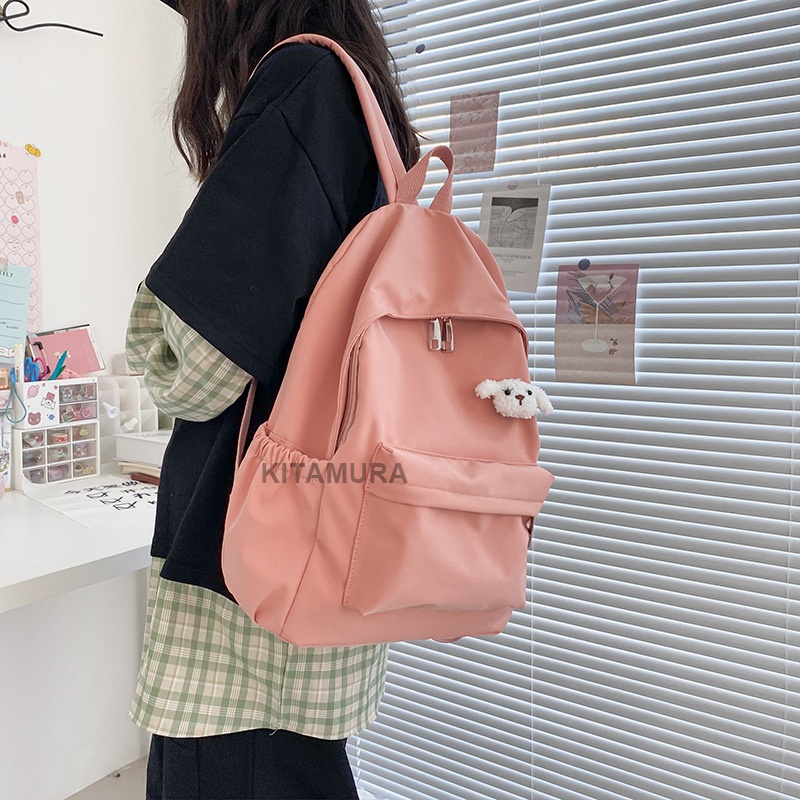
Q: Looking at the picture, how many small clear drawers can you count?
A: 11